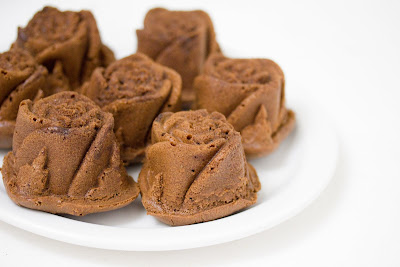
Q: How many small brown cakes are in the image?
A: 7